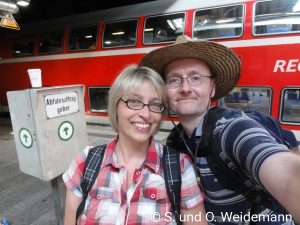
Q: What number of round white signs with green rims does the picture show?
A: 2